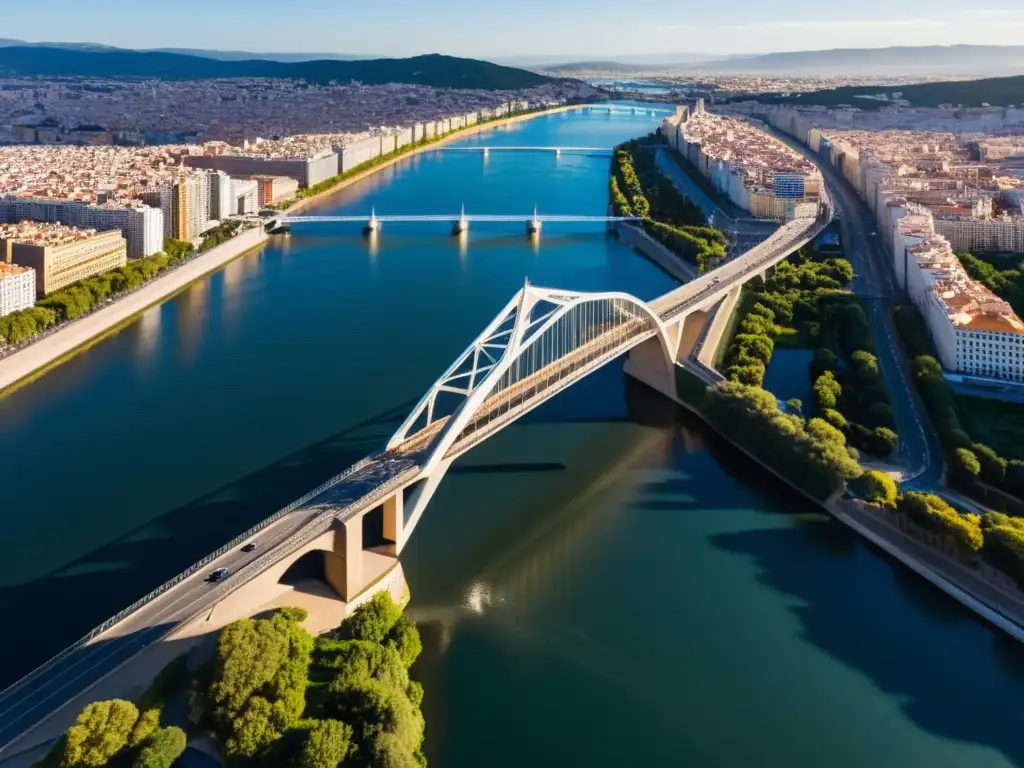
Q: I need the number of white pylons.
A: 3